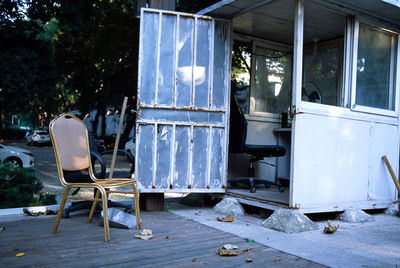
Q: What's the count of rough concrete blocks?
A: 4